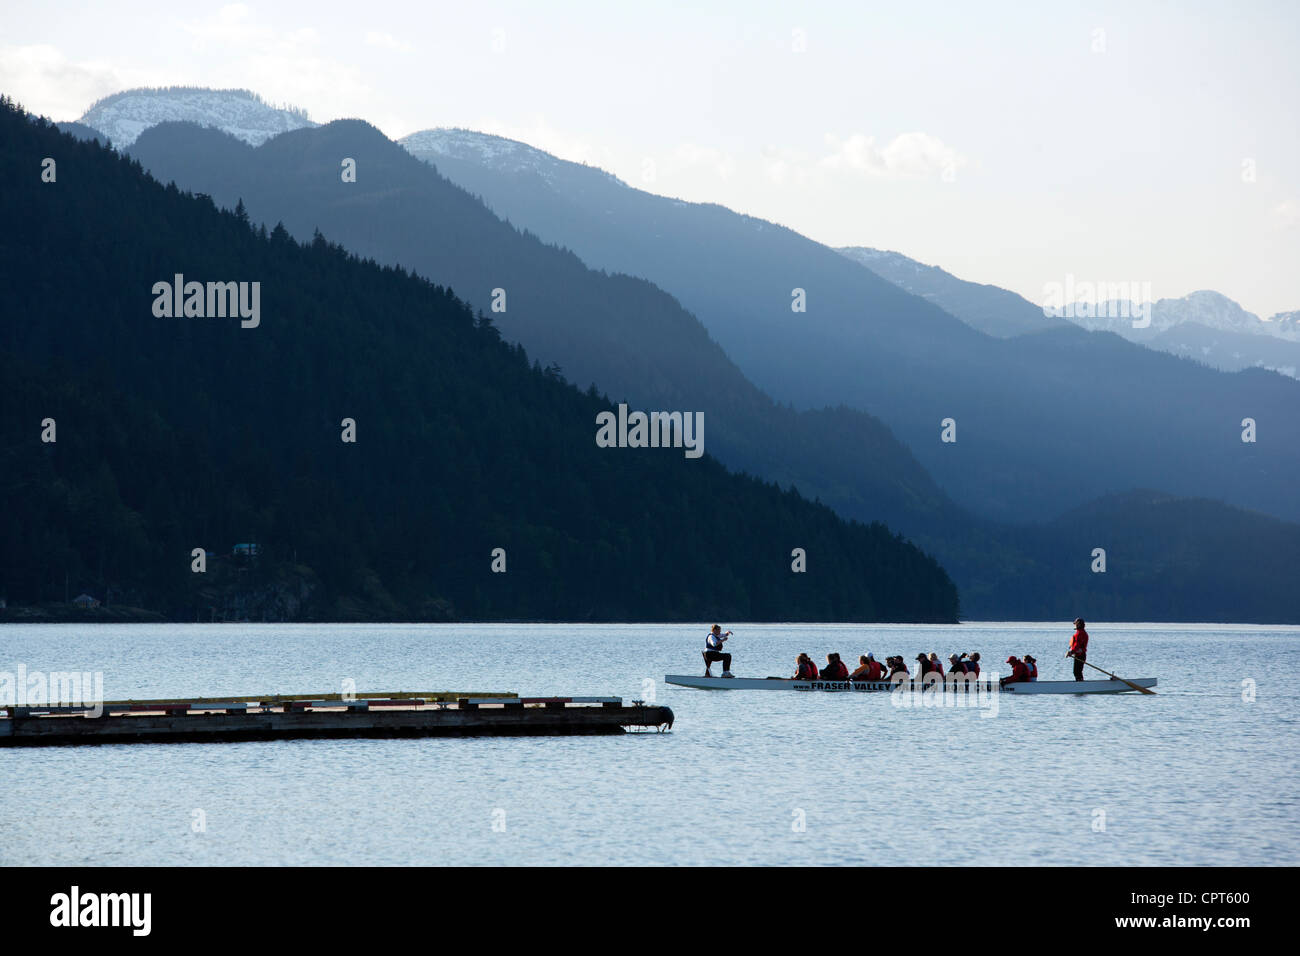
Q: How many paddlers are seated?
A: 14